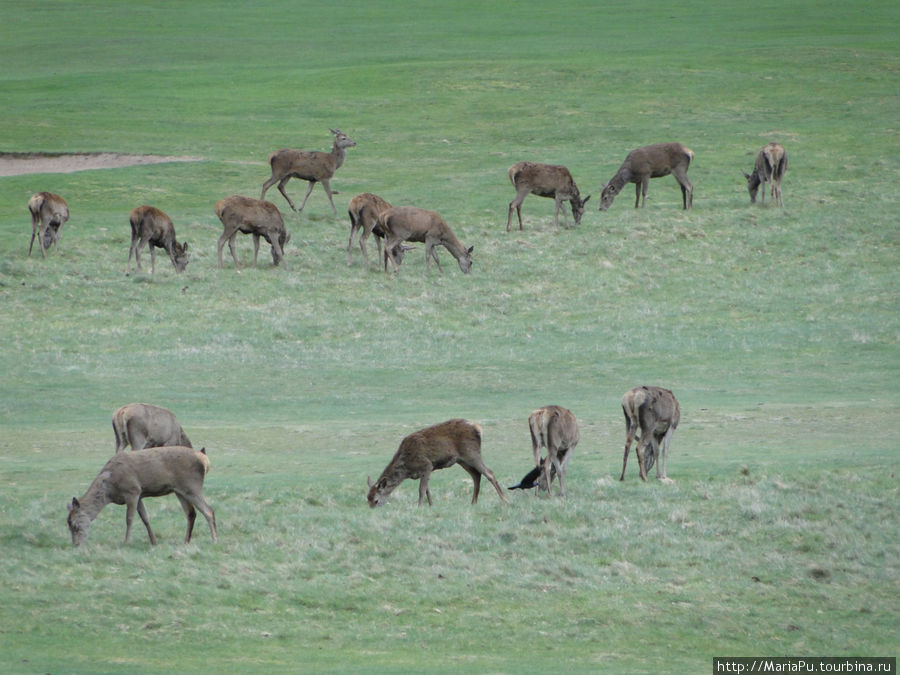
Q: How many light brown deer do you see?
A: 14